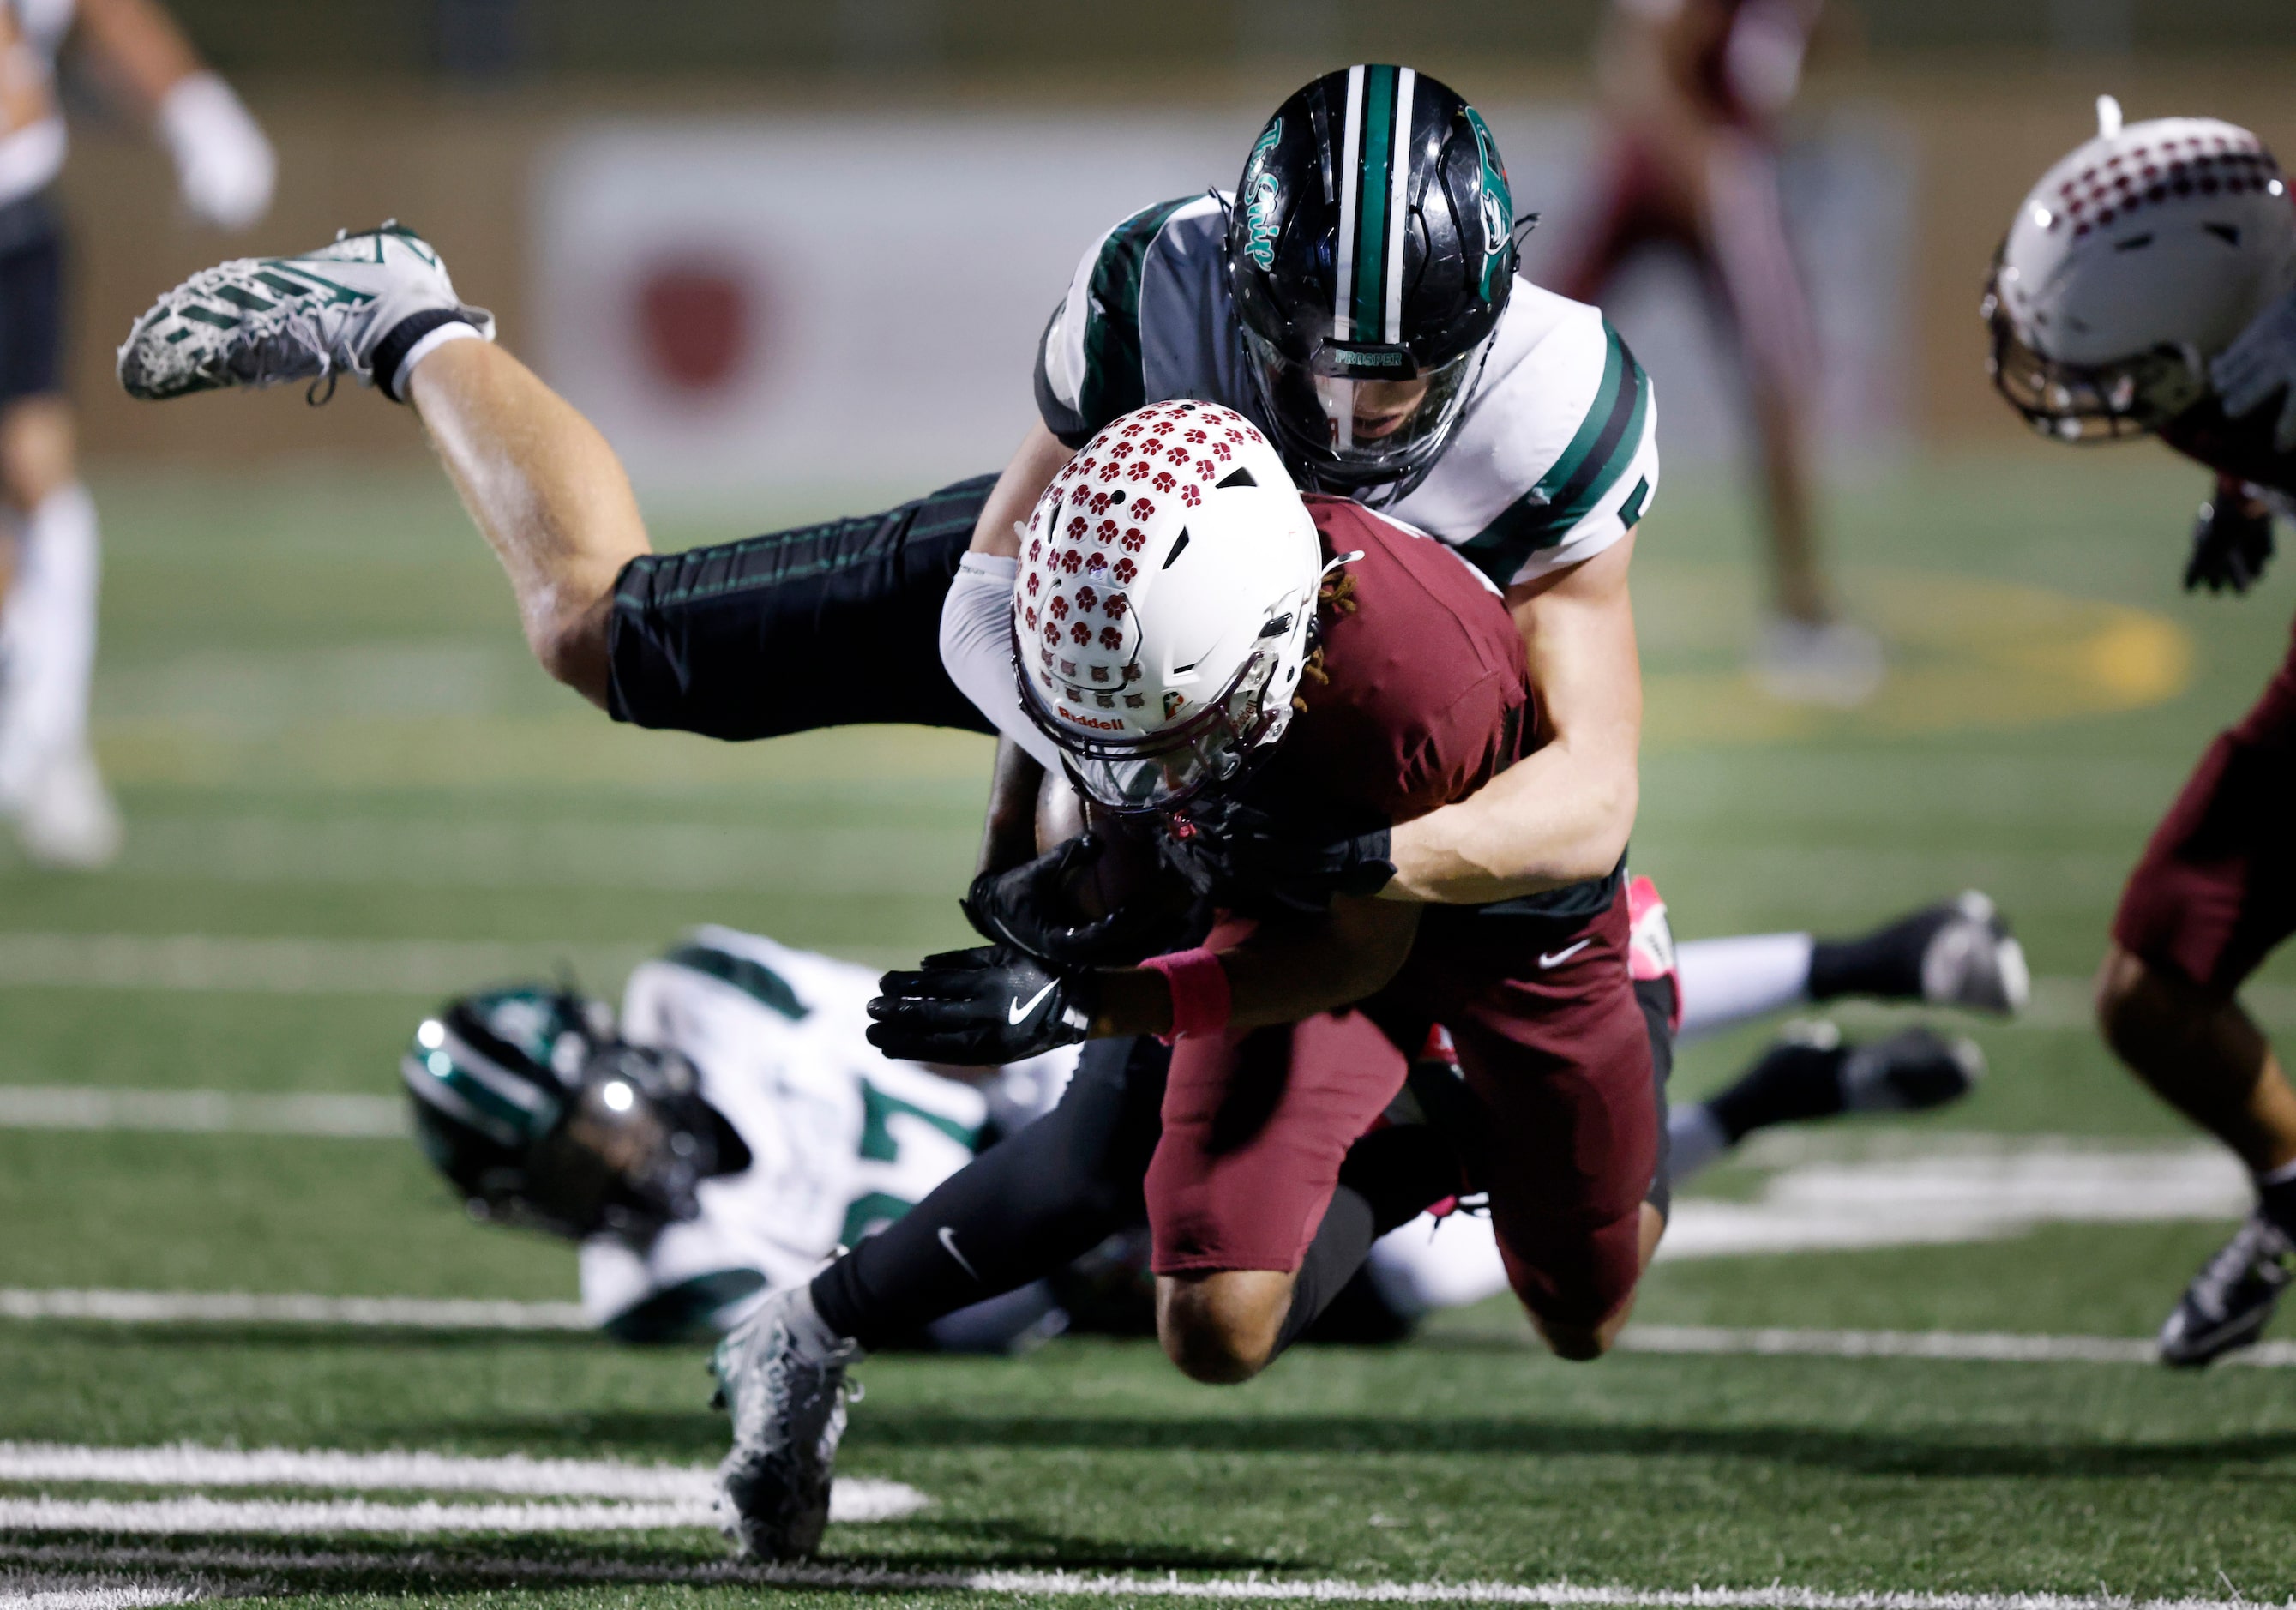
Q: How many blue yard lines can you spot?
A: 0